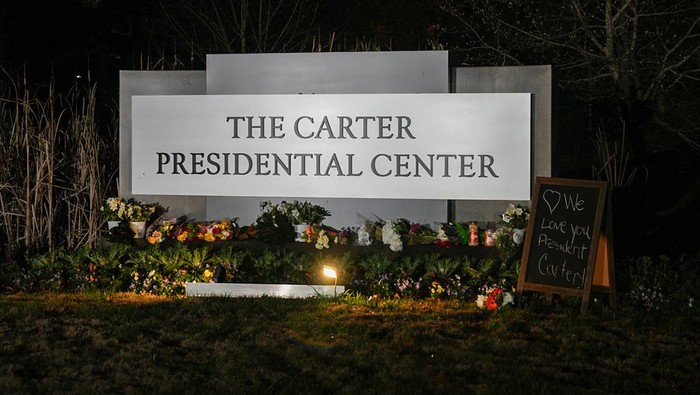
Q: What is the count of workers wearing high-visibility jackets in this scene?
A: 0